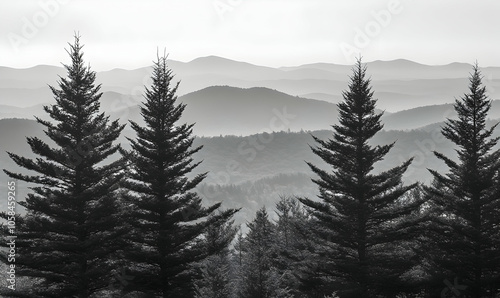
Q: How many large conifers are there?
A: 4